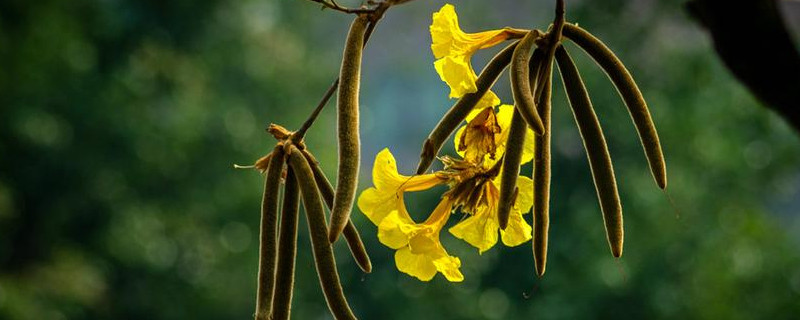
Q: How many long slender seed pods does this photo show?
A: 11